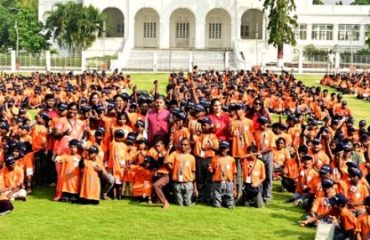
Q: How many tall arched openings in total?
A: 5